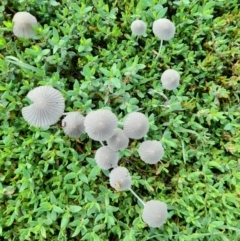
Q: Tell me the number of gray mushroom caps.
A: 13